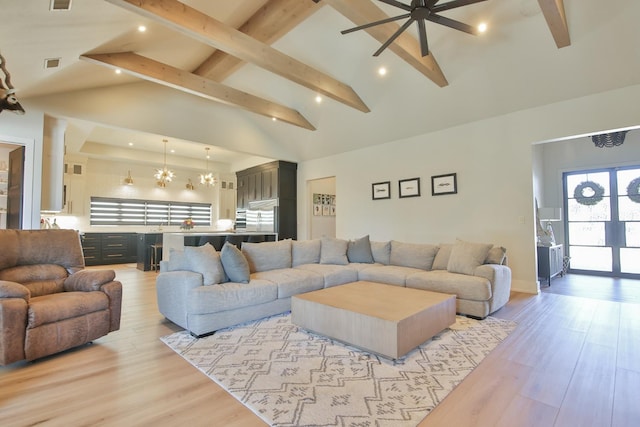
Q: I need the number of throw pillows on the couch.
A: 5